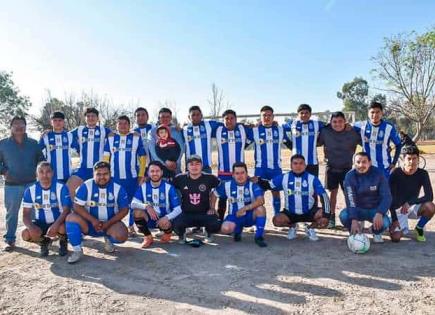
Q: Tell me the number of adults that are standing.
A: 12